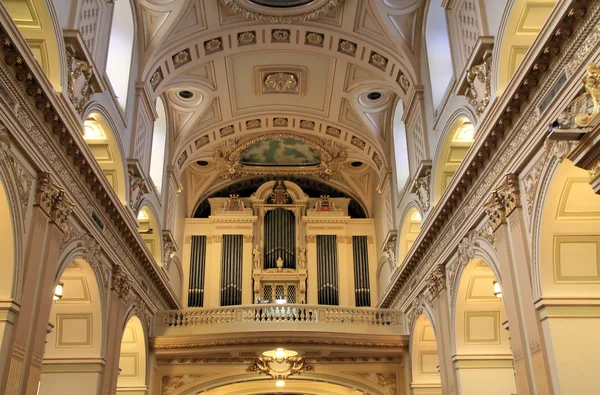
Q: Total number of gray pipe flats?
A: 5